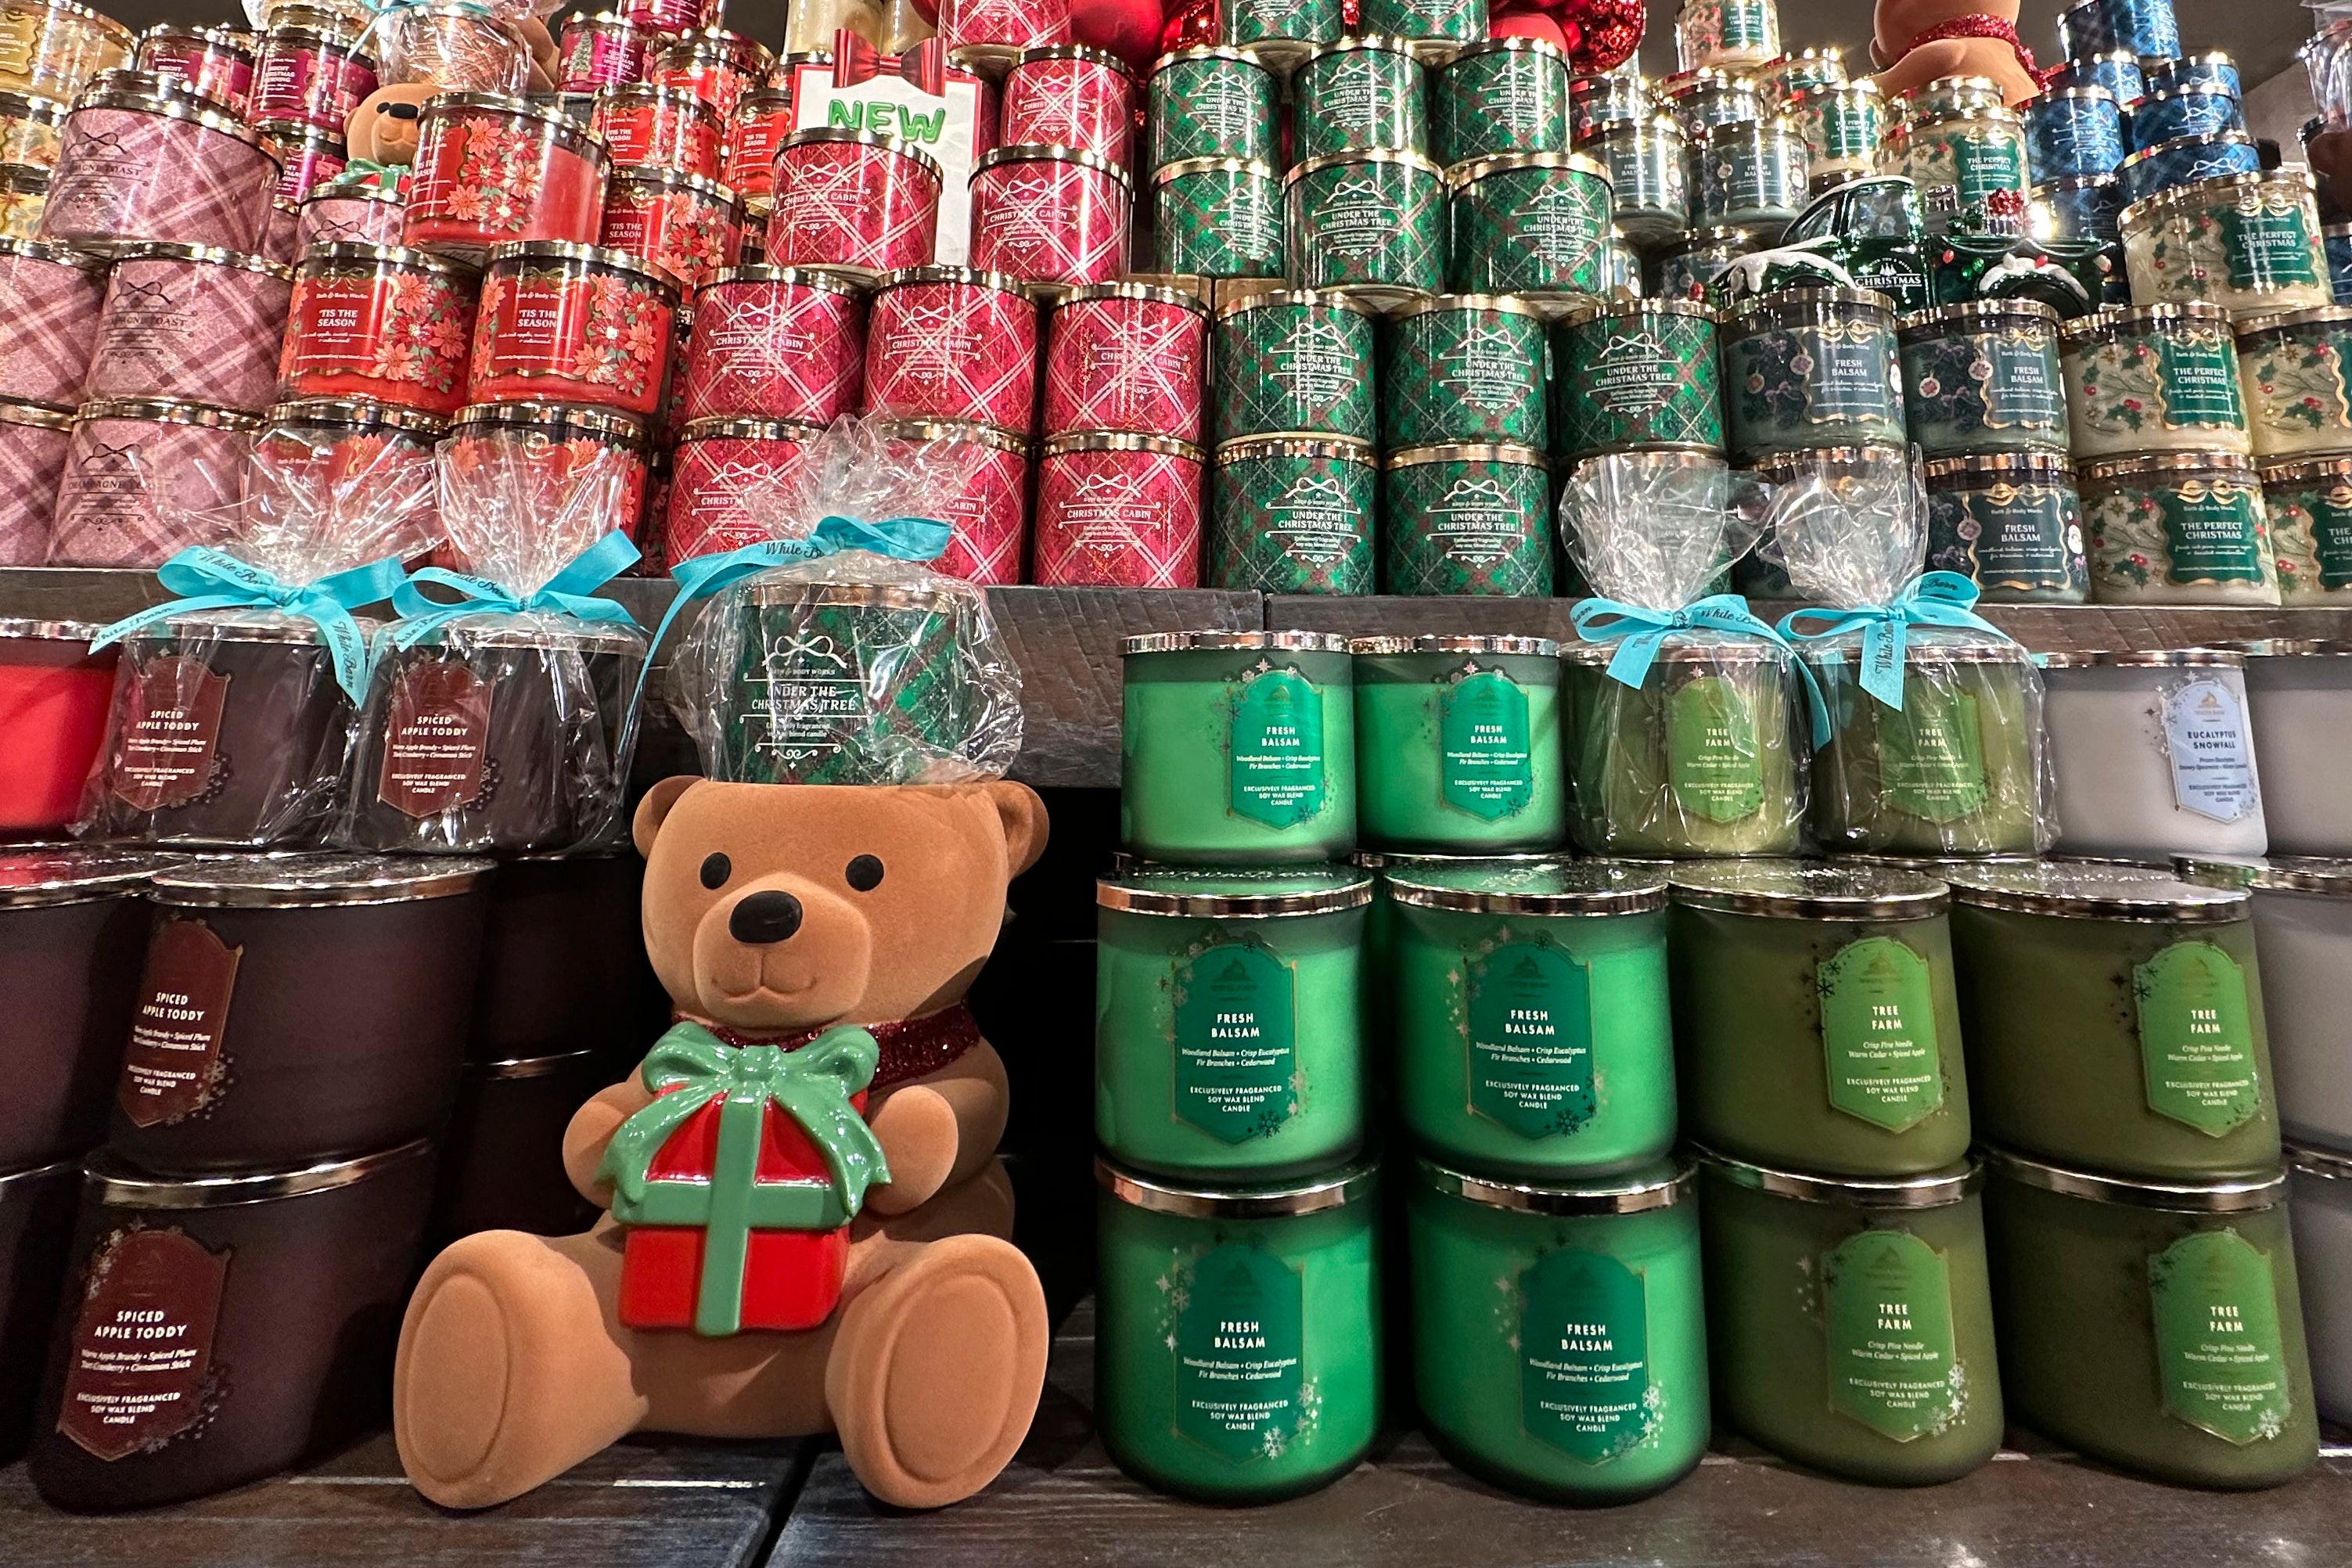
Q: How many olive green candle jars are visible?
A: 6